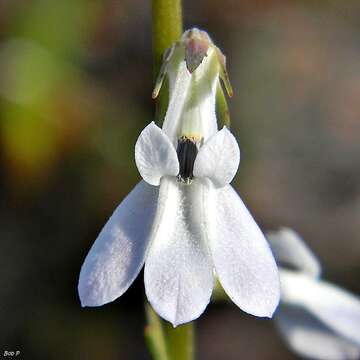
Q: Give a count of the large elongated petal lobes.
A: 3